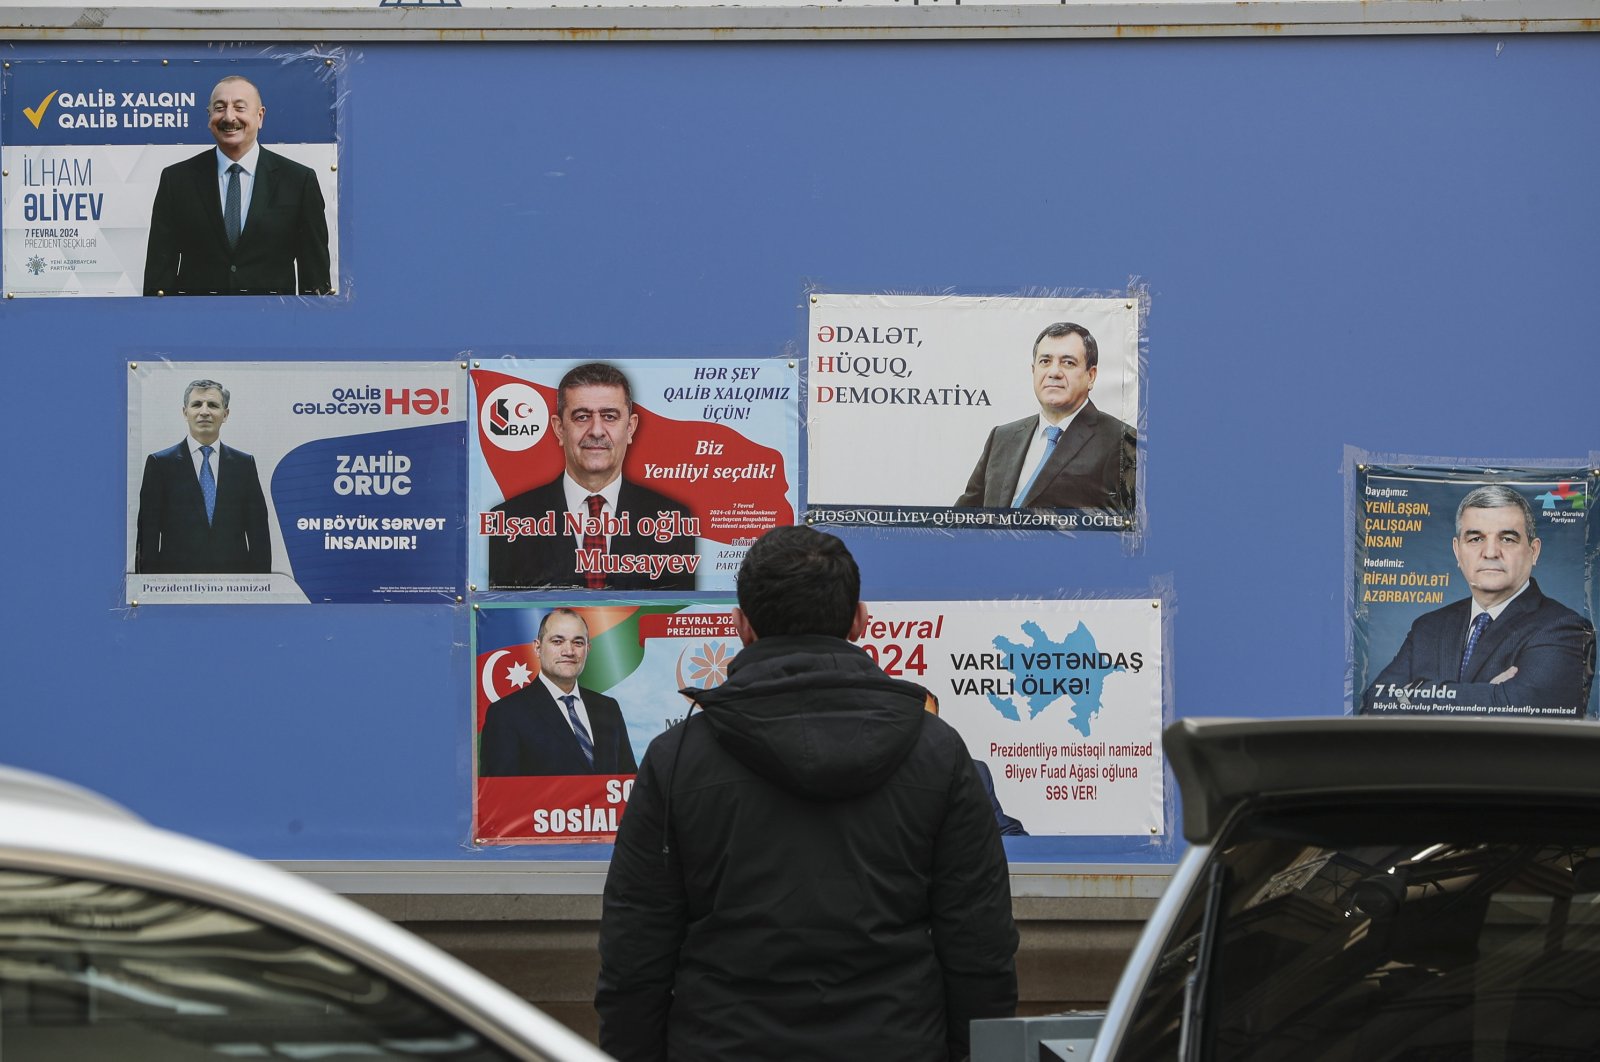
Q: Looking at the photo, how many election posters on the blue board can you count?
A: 7